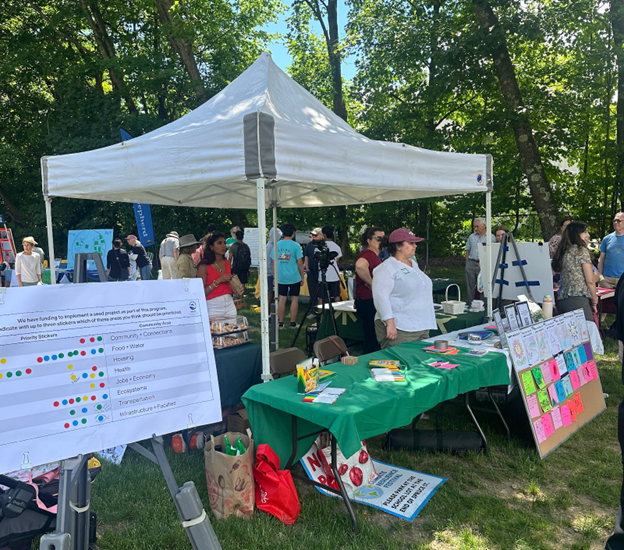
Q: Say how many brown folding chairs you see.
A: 2